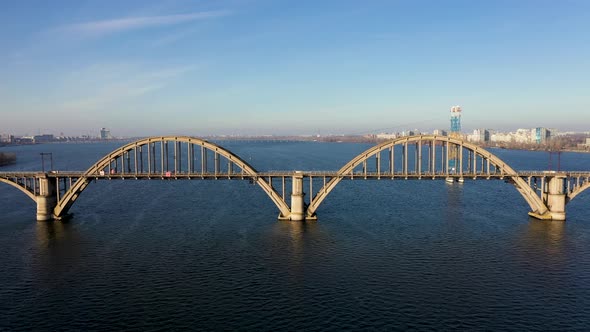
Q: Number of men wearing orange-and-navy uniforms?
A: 0